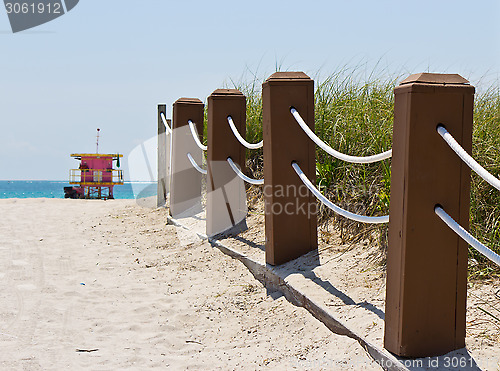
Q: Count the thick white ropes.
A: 9